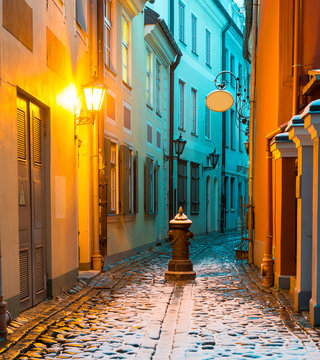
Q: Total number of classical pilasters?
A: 3